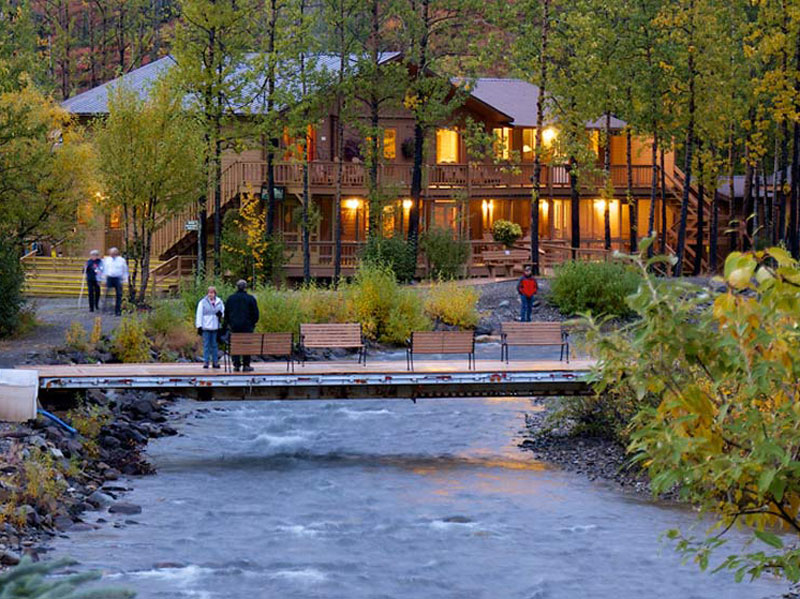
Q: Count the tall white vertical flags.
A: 0